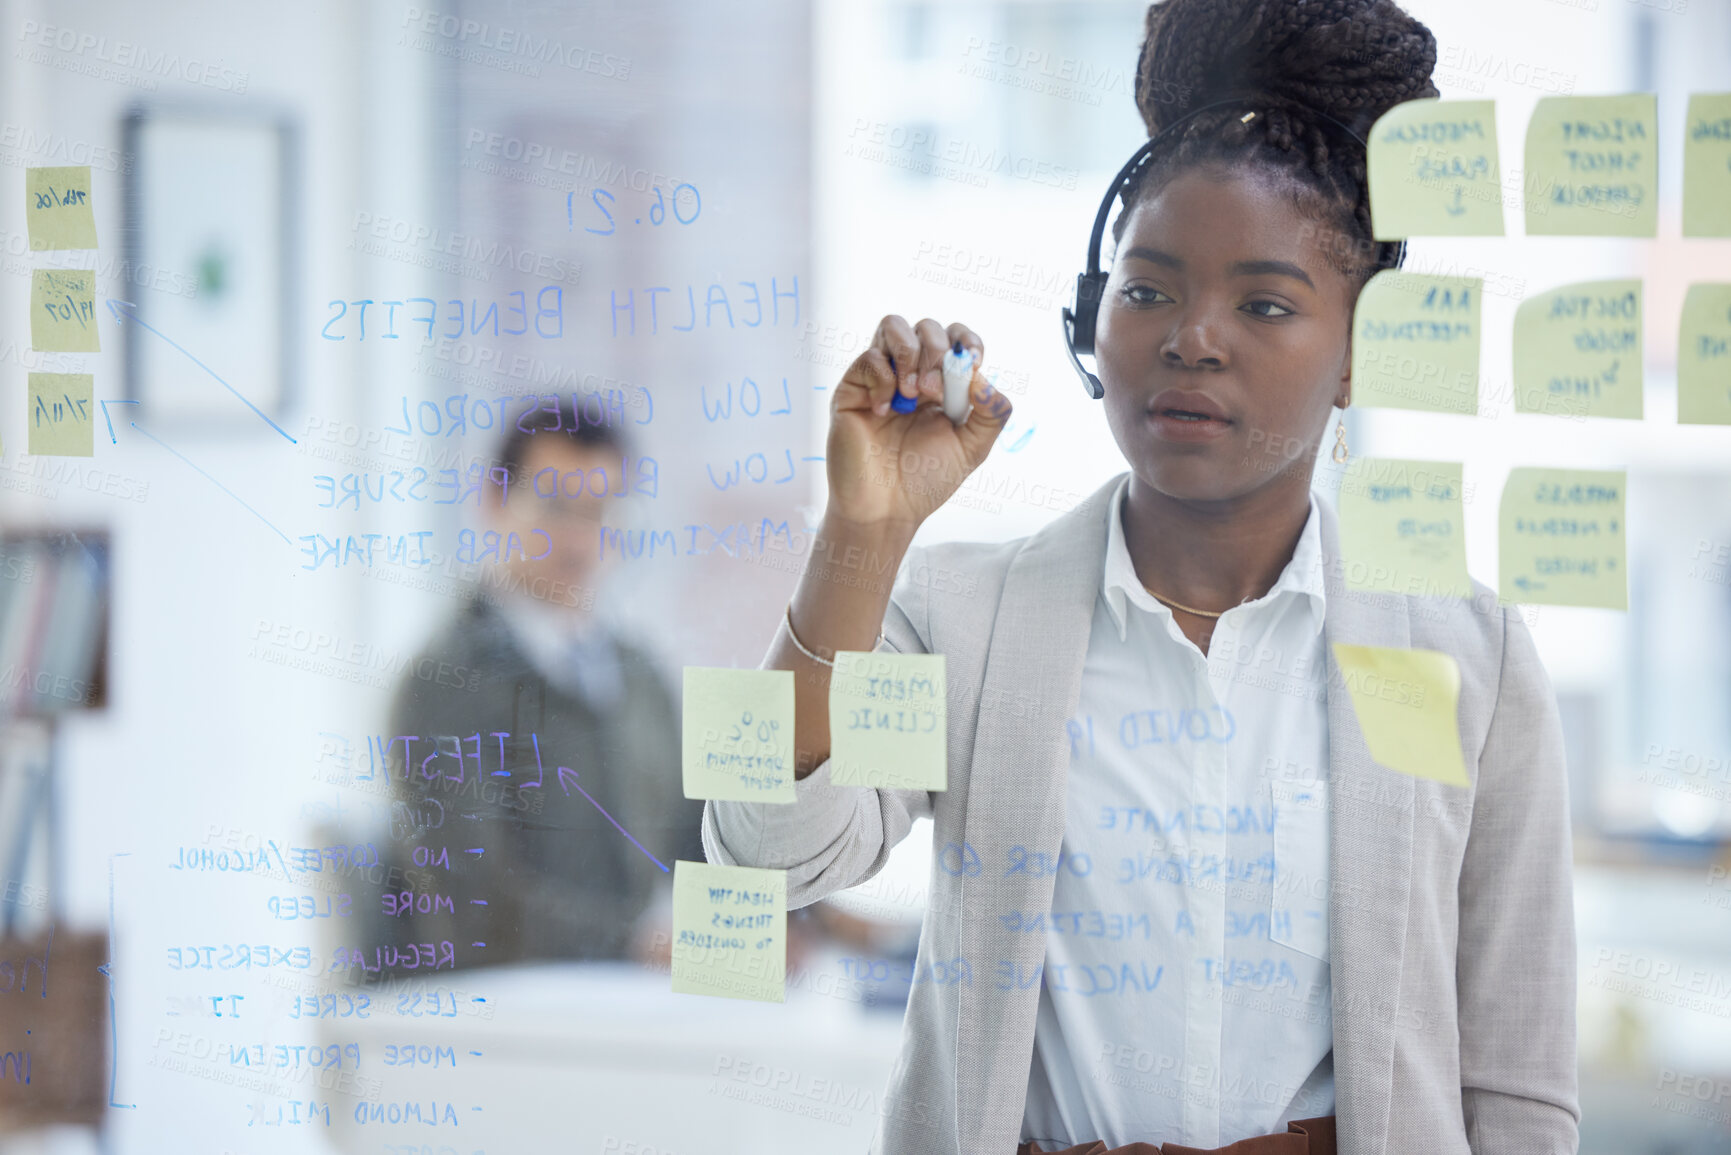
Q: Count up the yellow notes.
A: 15